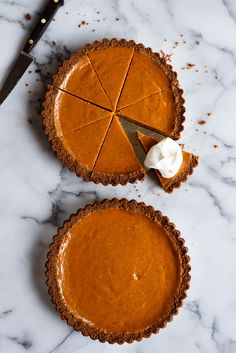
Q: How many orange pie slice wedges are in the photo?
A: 8